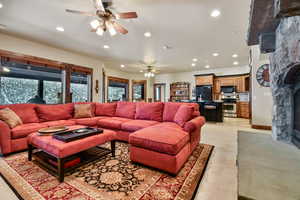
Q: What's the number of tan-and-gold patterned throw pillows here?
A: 2